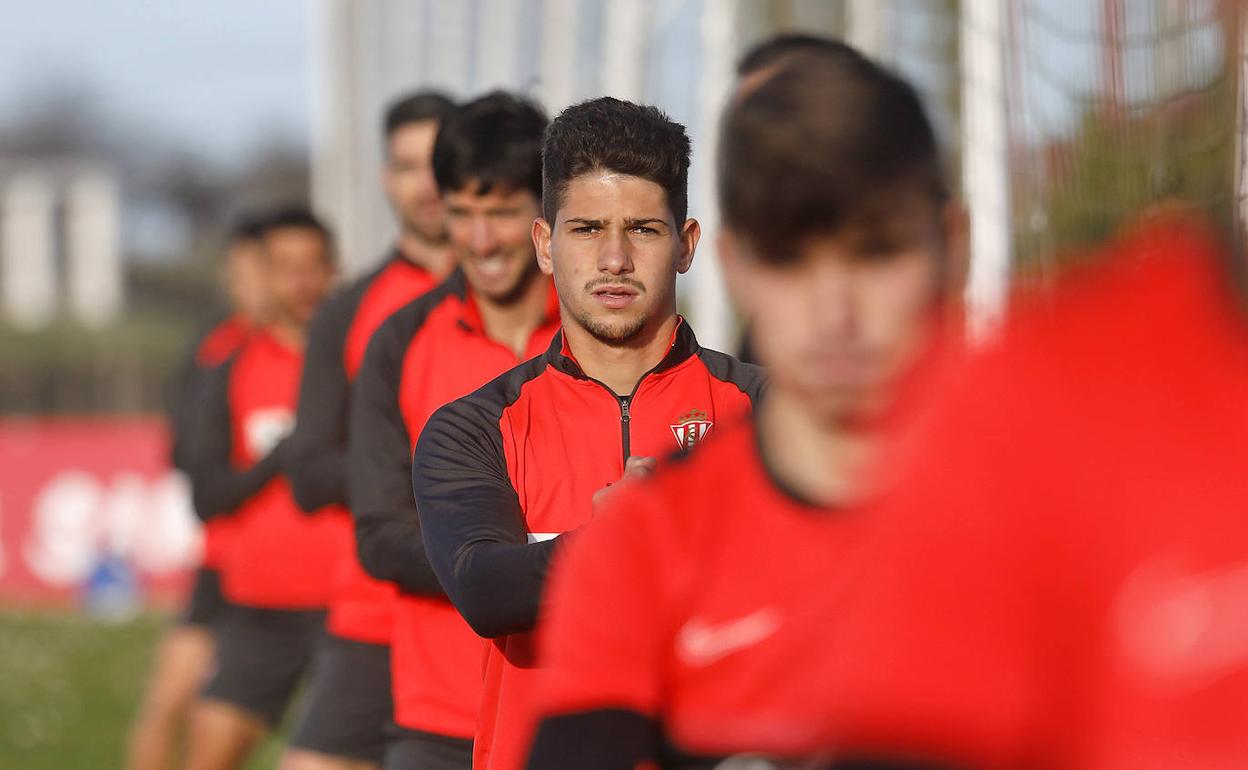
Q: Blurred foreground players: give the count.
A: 2